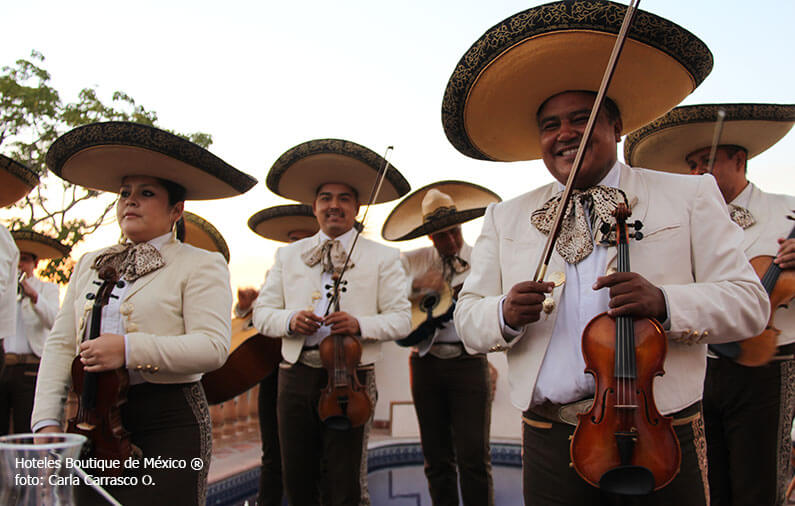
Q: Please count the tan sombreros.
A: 9